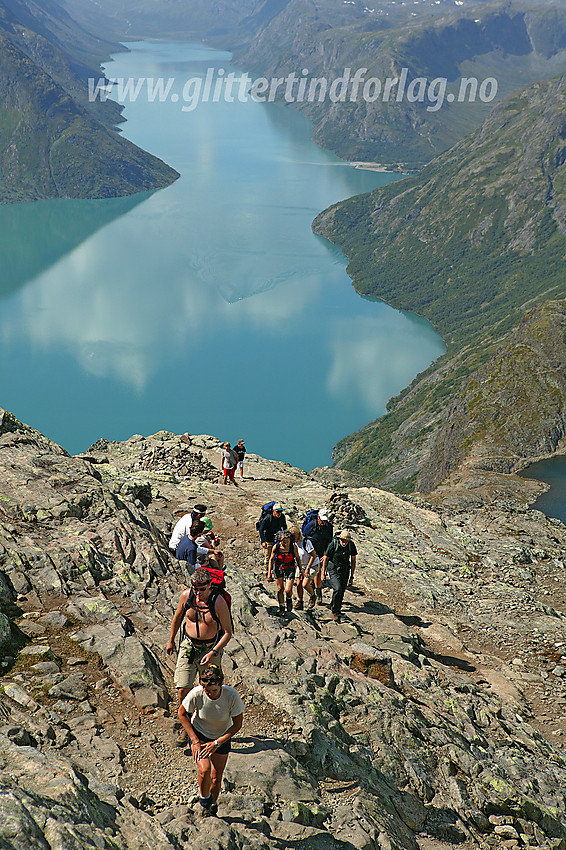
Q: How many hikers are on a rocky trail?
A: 12